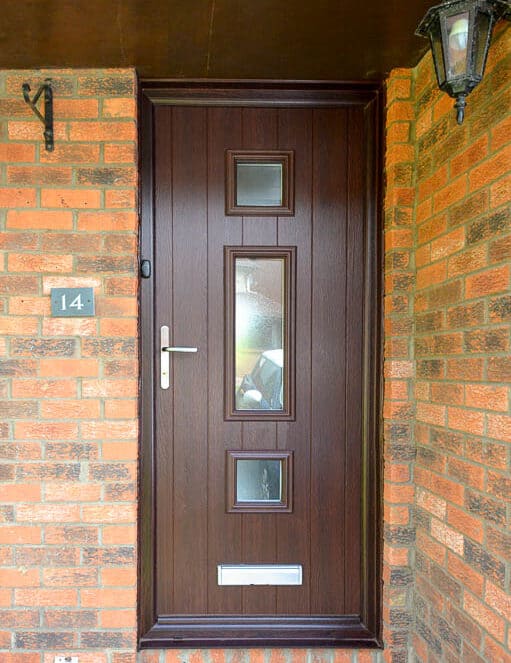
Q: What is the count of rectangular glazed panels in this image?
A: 3